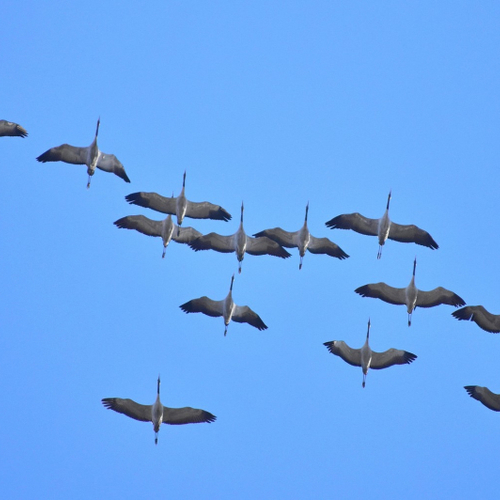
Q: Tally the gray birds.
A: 13